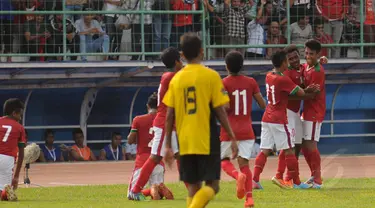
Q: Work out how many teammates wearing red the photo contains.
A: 7